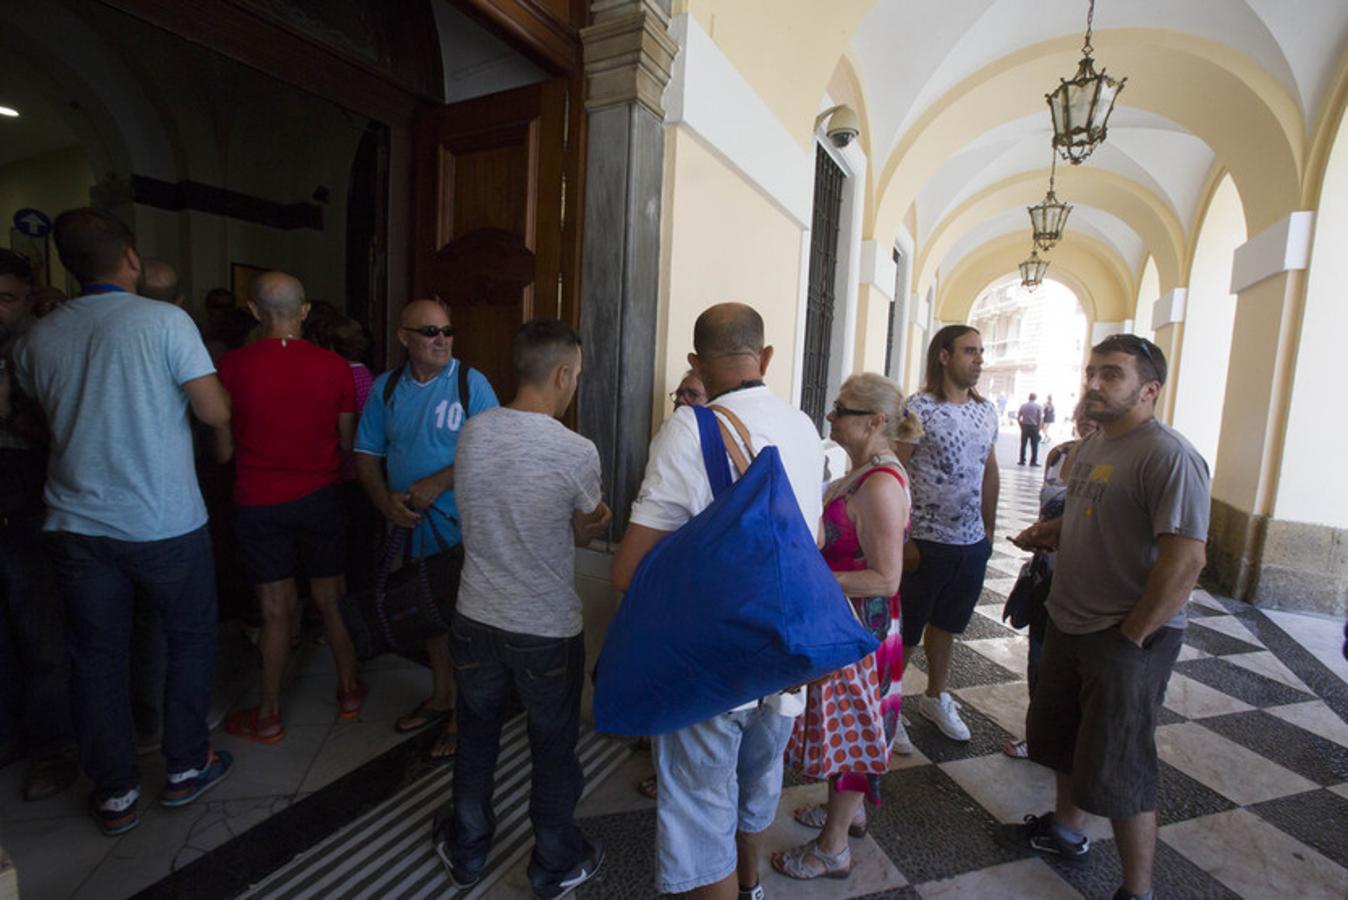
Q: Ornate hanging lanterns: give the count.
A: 3